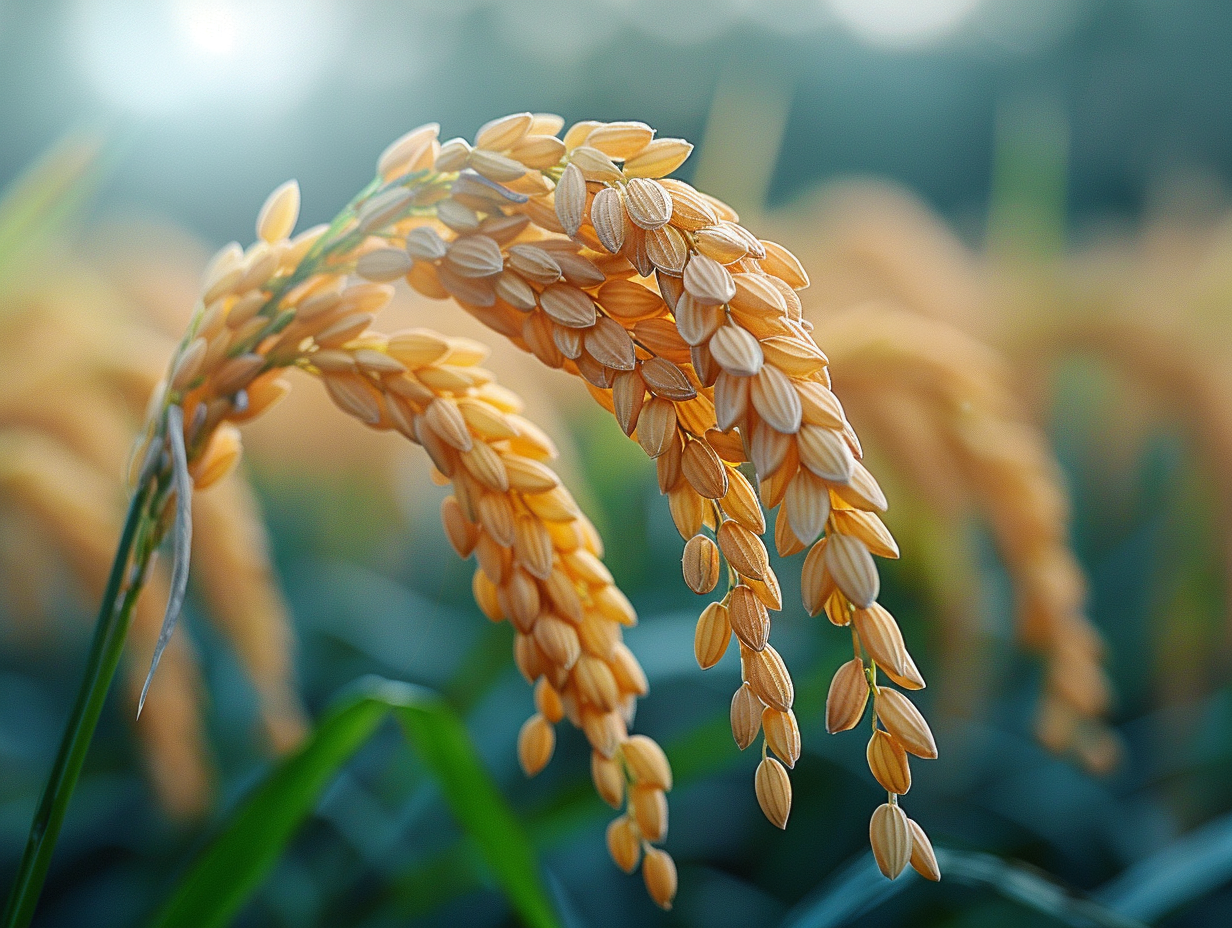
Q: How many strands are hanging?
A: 3